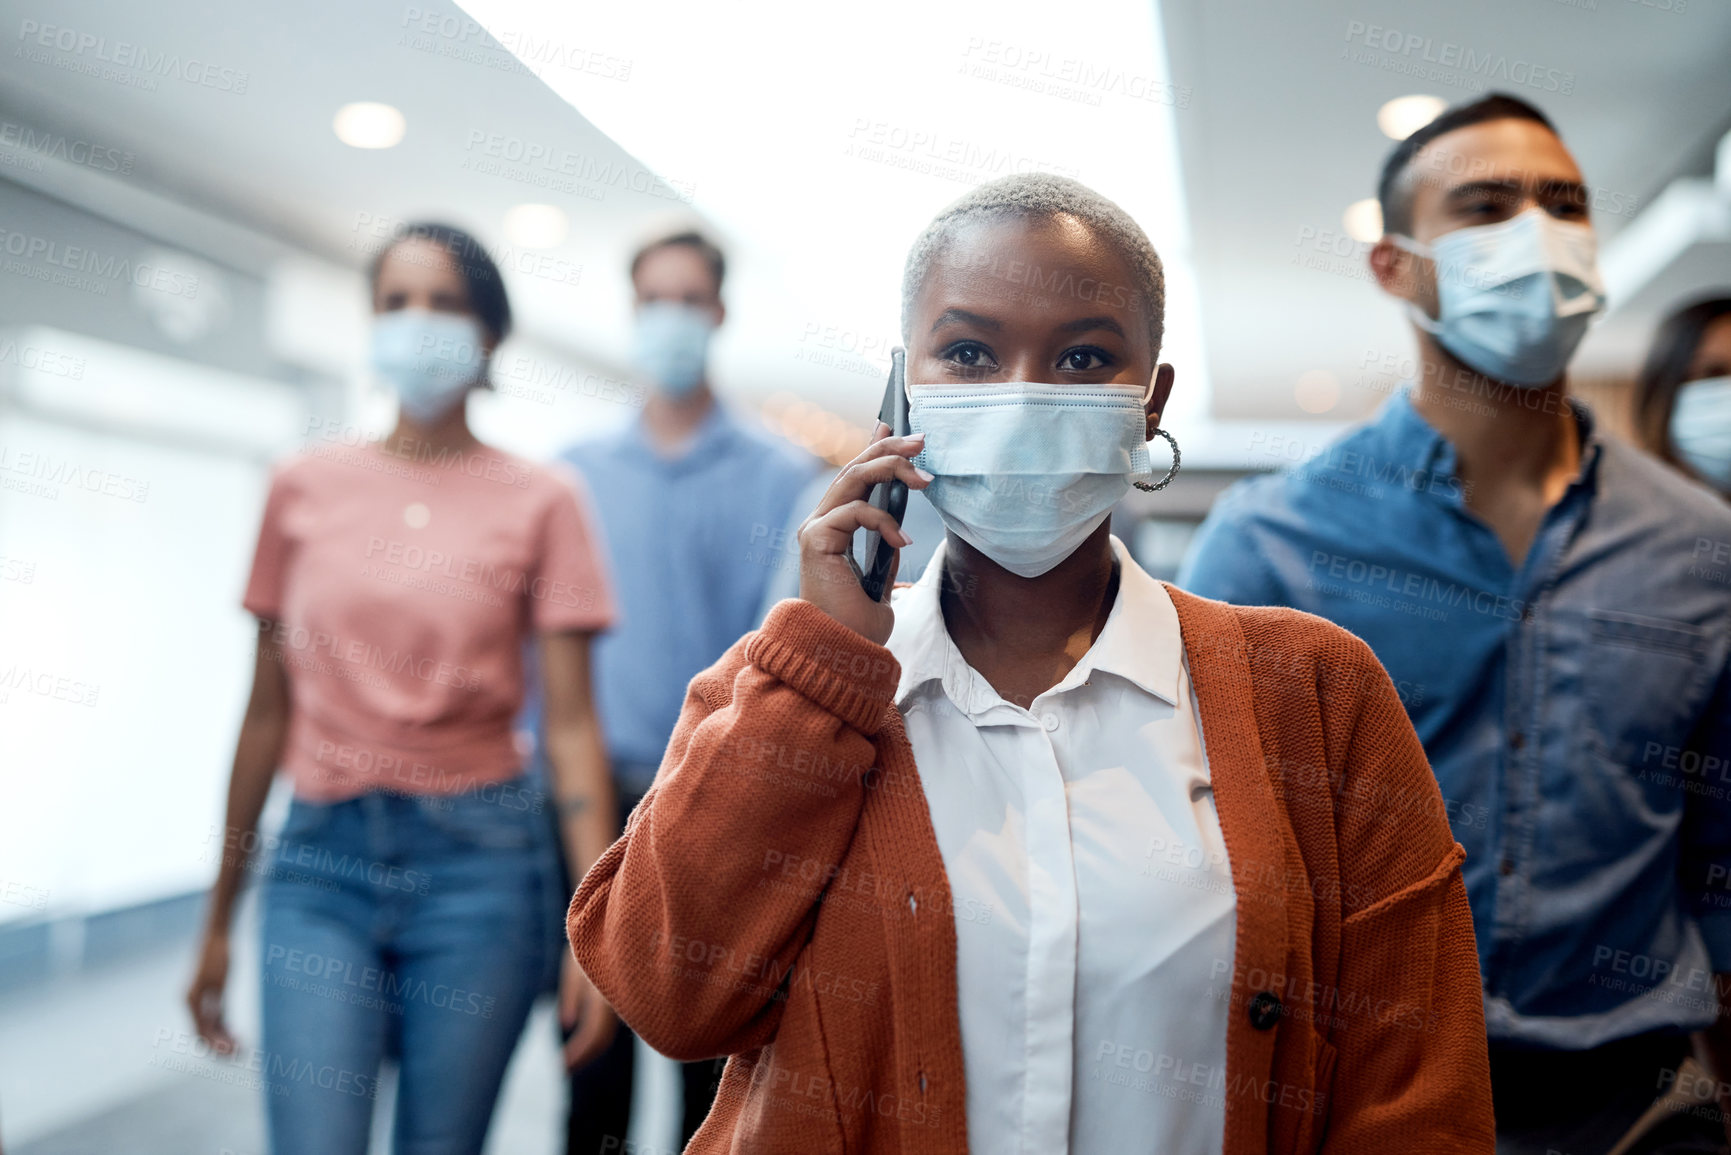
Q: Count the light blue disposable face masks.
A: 5